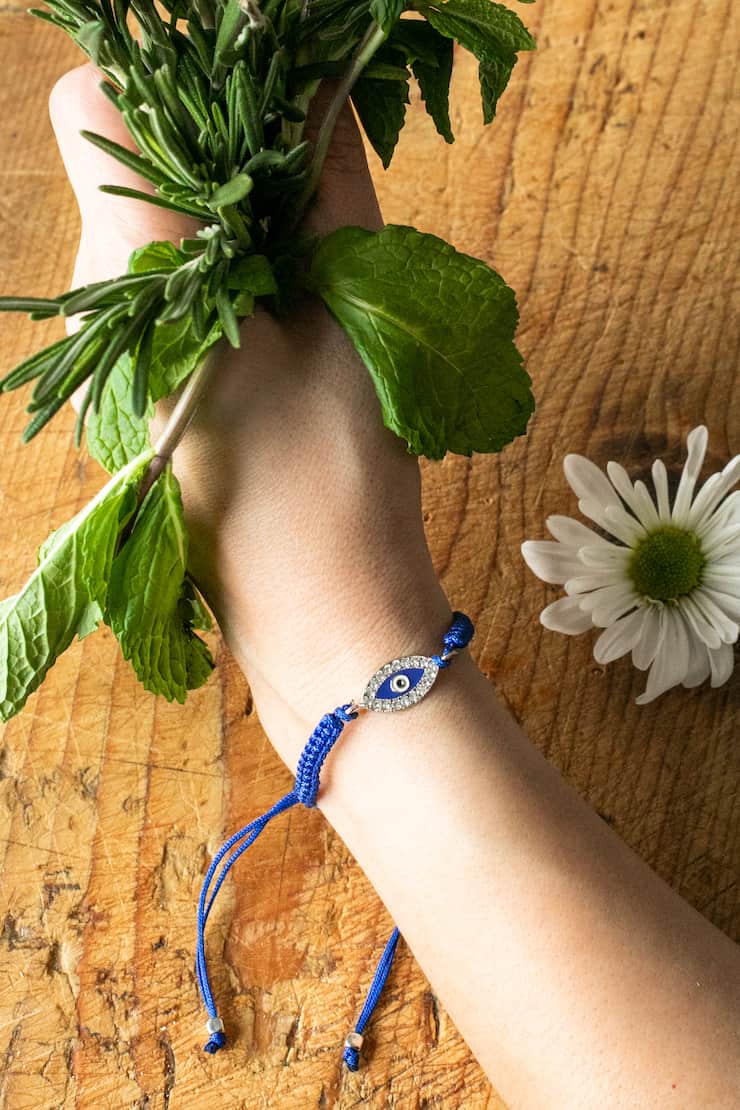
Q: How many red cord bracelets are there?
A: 0